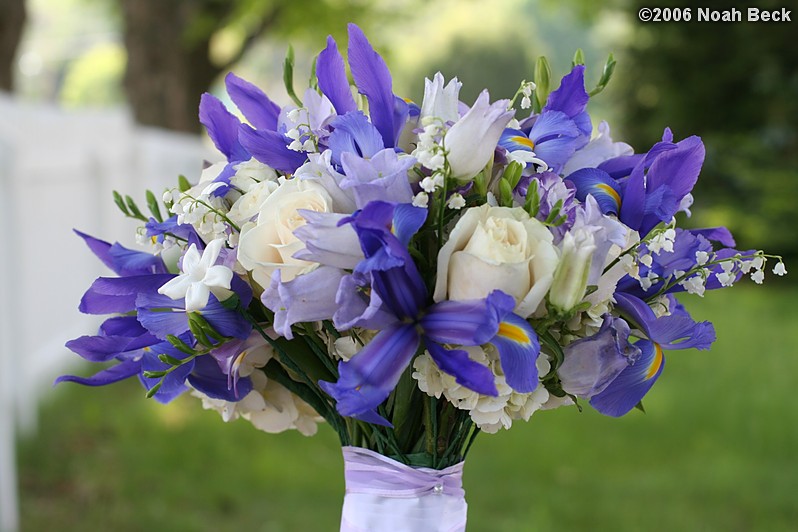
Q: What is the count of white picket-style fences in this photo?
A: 1